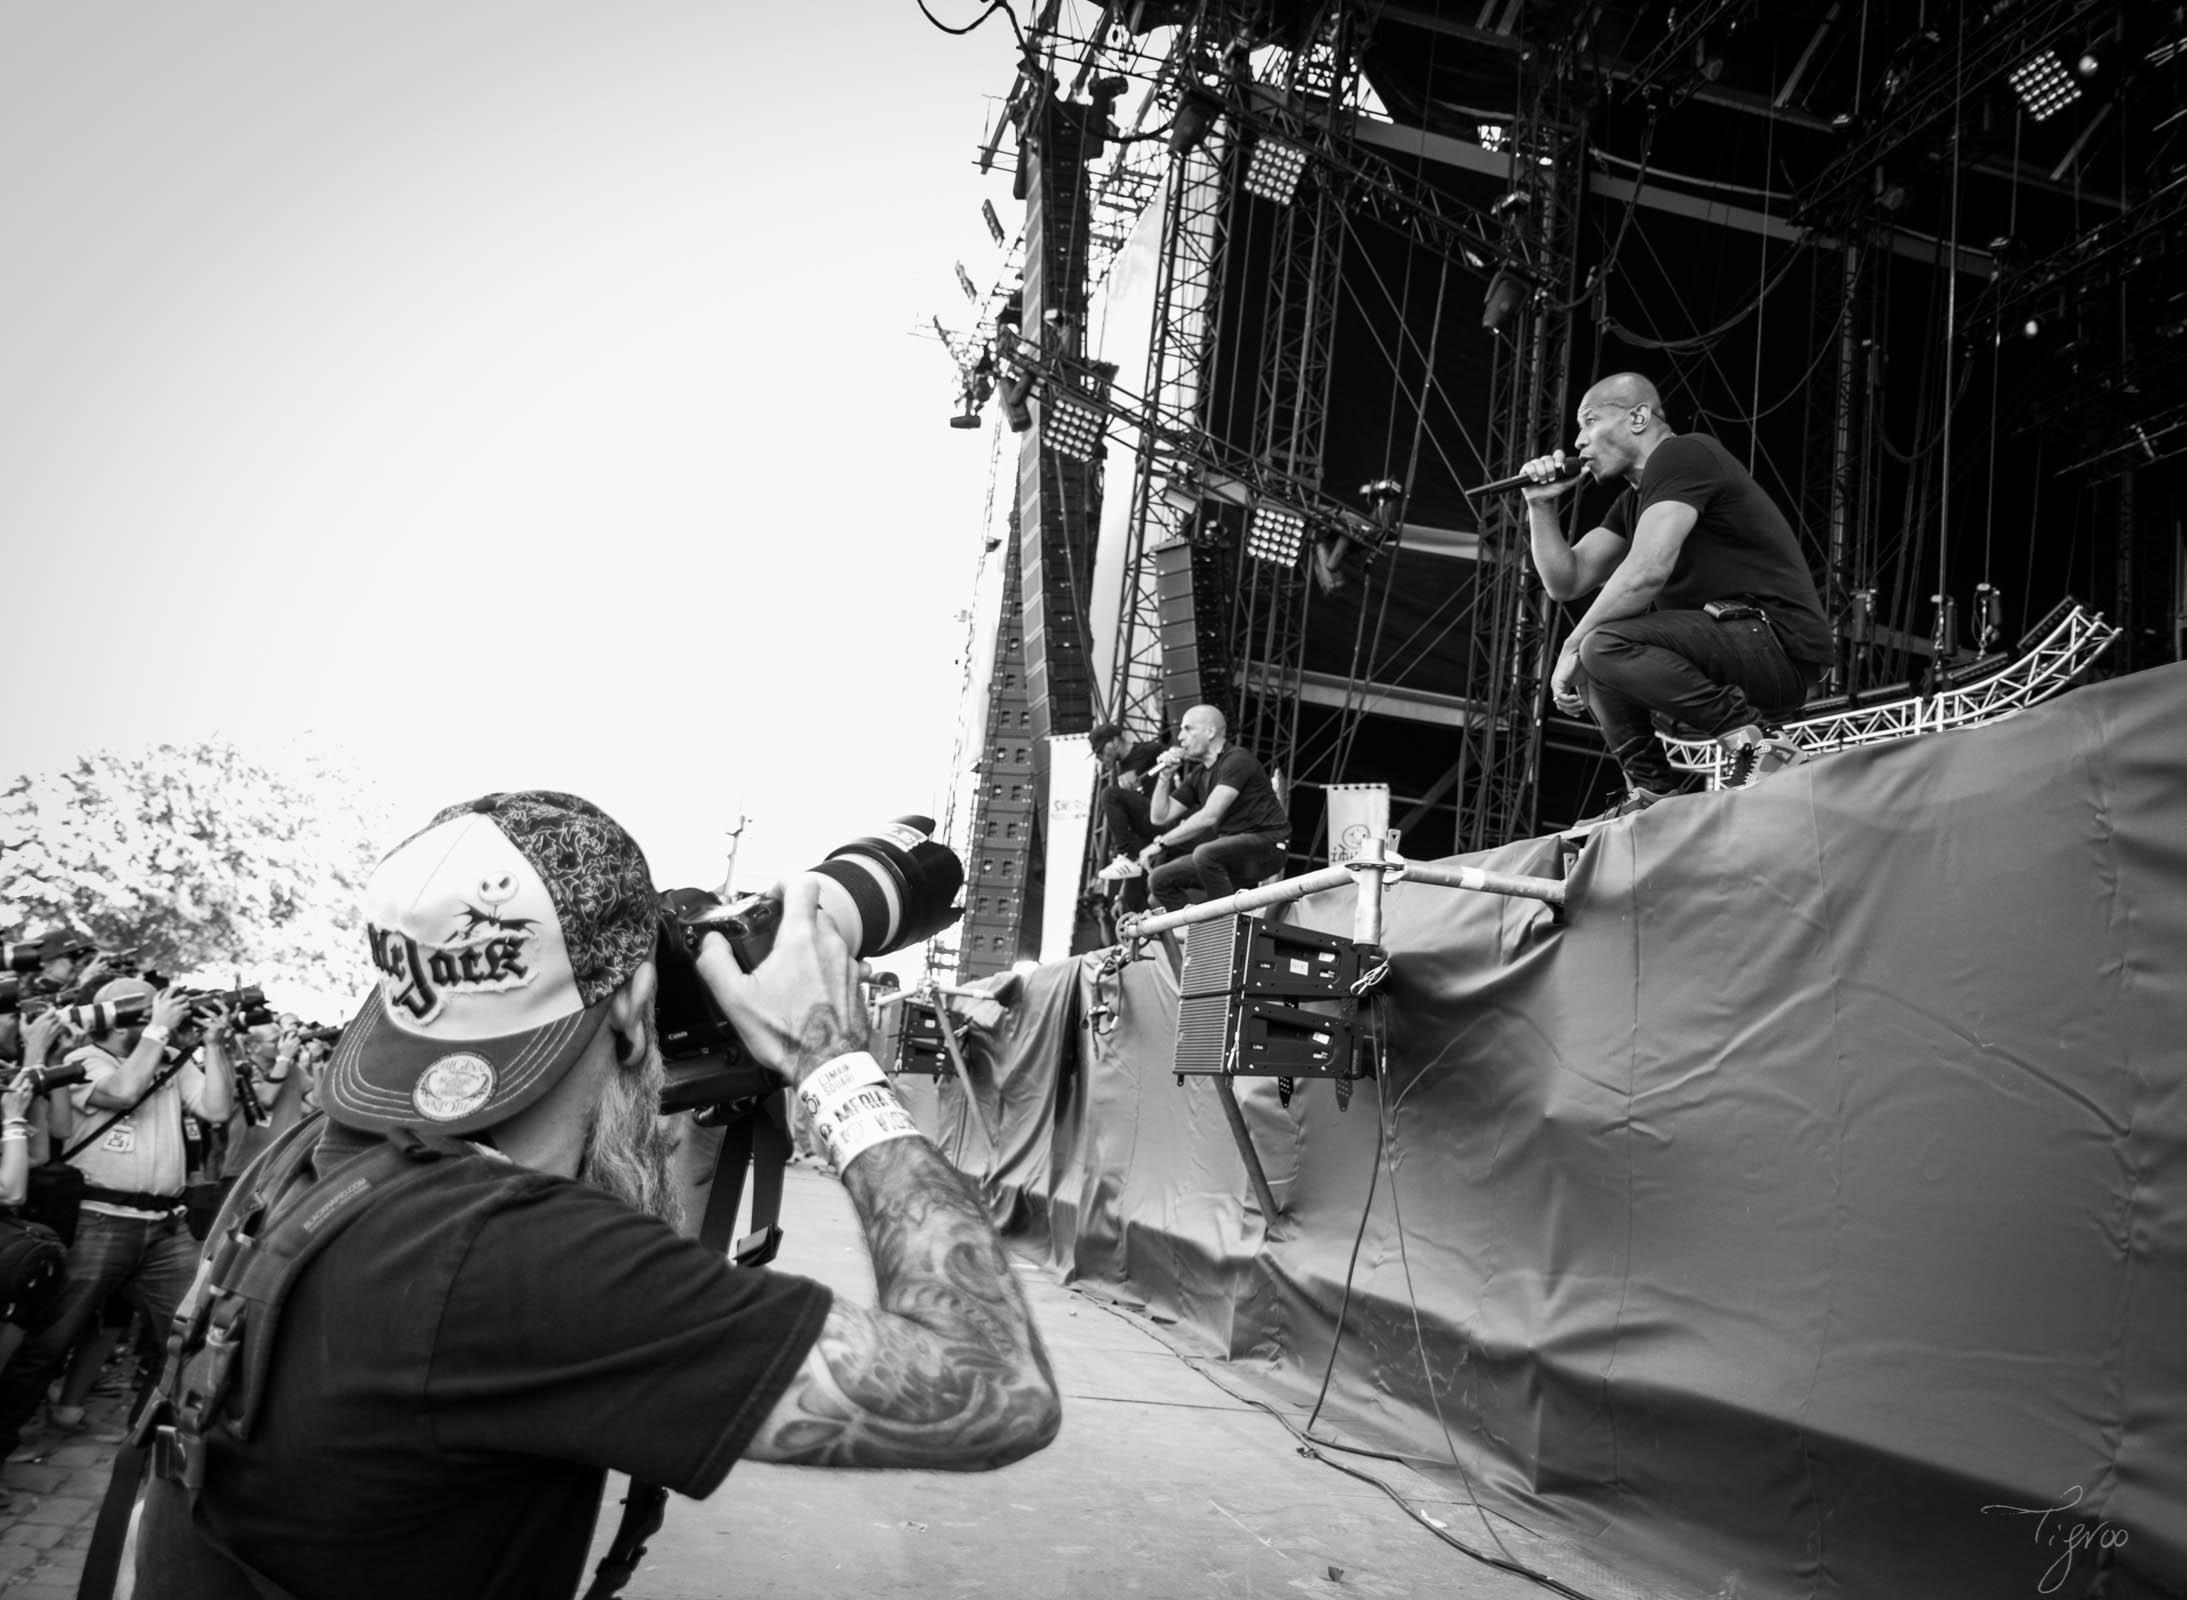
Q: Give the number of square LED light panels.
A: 4